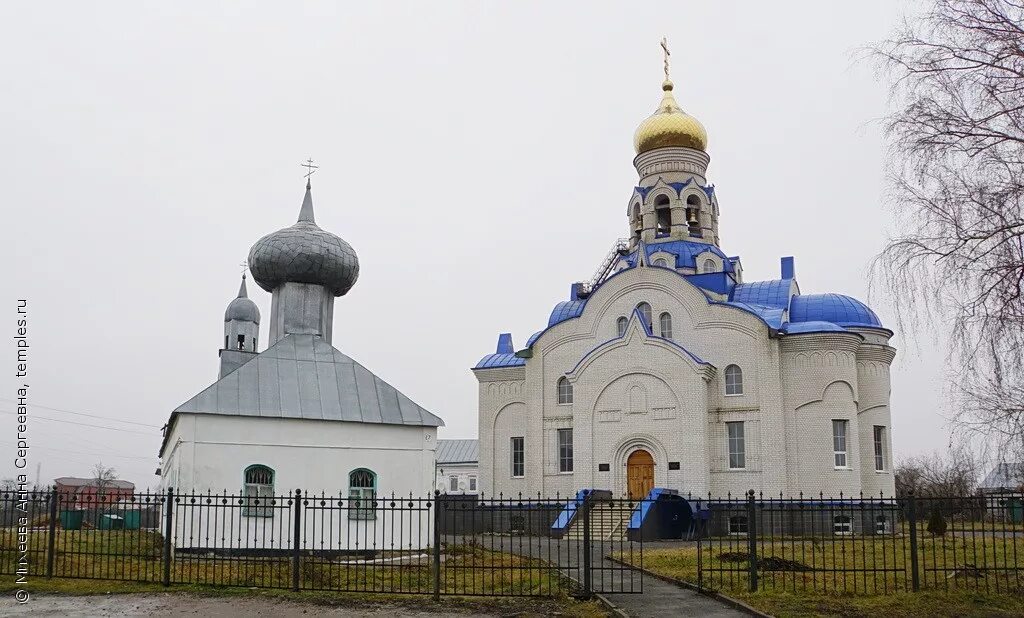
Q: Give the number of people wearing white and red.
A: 0